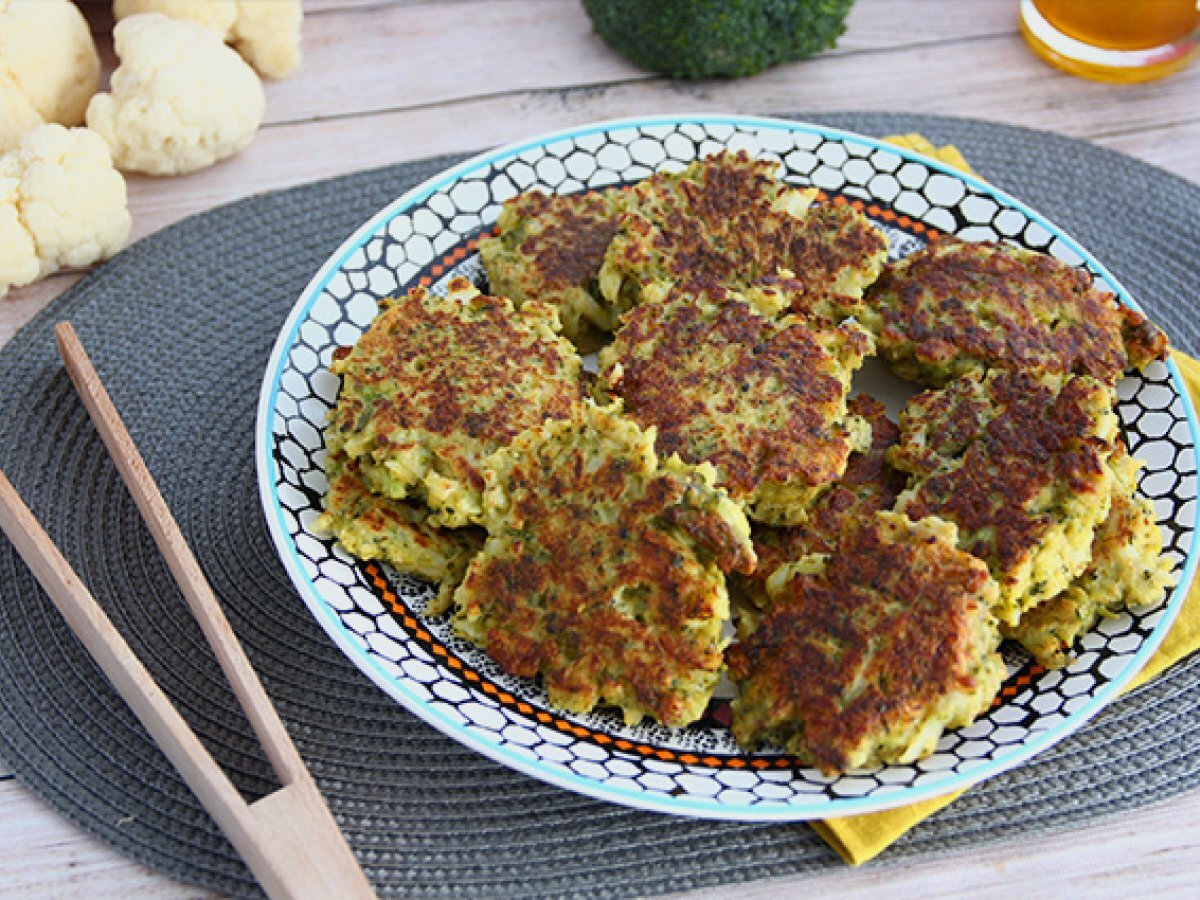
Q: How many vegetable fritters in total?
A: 11